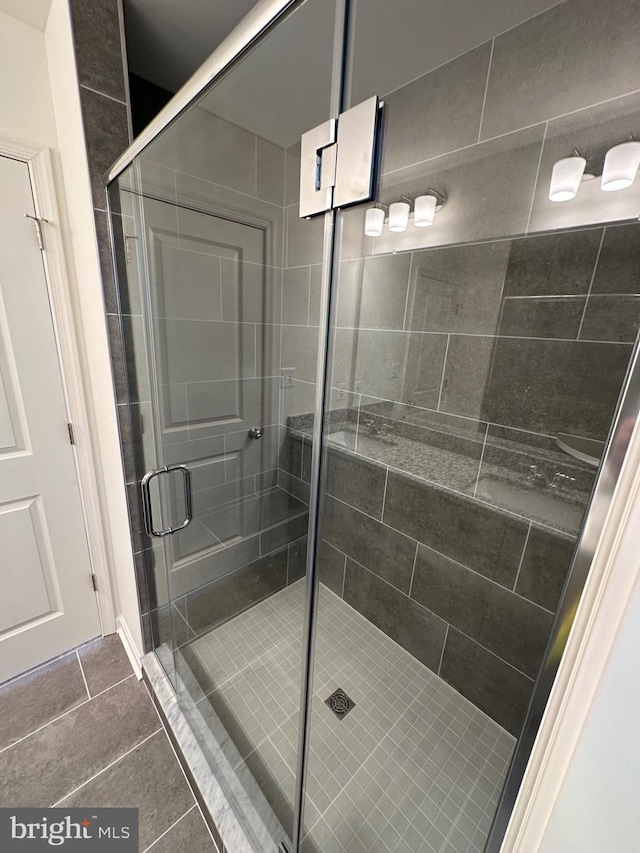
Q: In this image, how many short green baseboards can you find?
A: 0